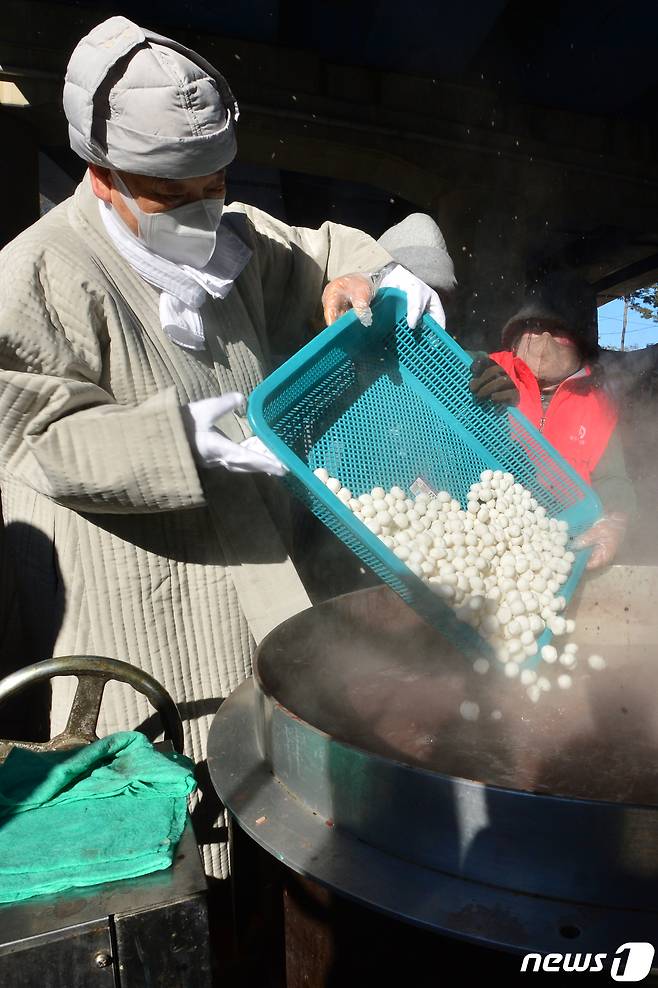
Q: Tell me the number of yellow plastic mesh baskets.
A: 0